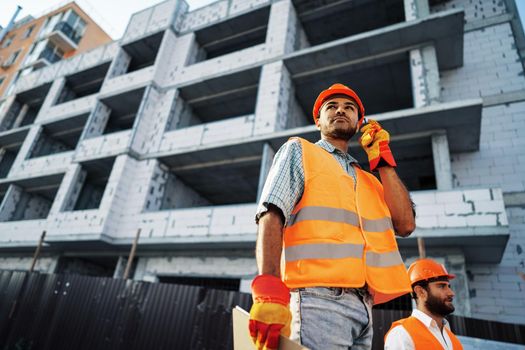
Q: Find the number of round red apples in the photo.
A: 0